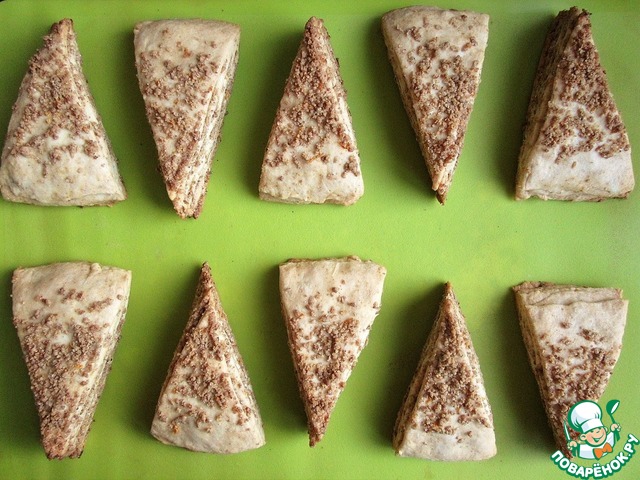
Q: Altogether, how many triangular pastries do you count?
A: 10